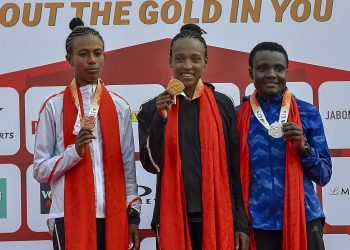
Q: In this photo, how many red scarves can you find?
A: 3